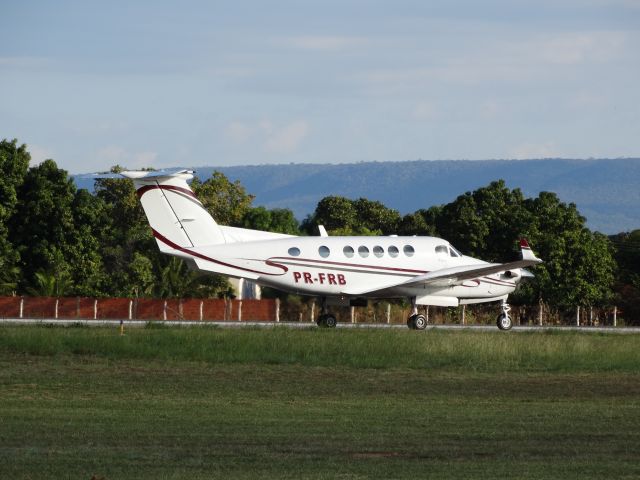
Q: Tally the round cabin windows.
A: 7